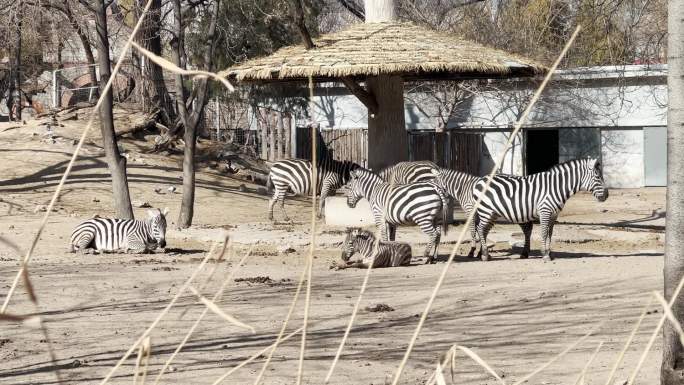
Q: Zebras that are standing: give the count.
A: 5